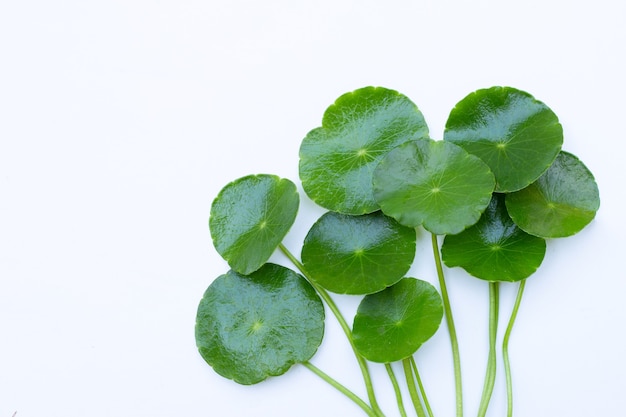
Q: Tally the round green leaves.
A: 9